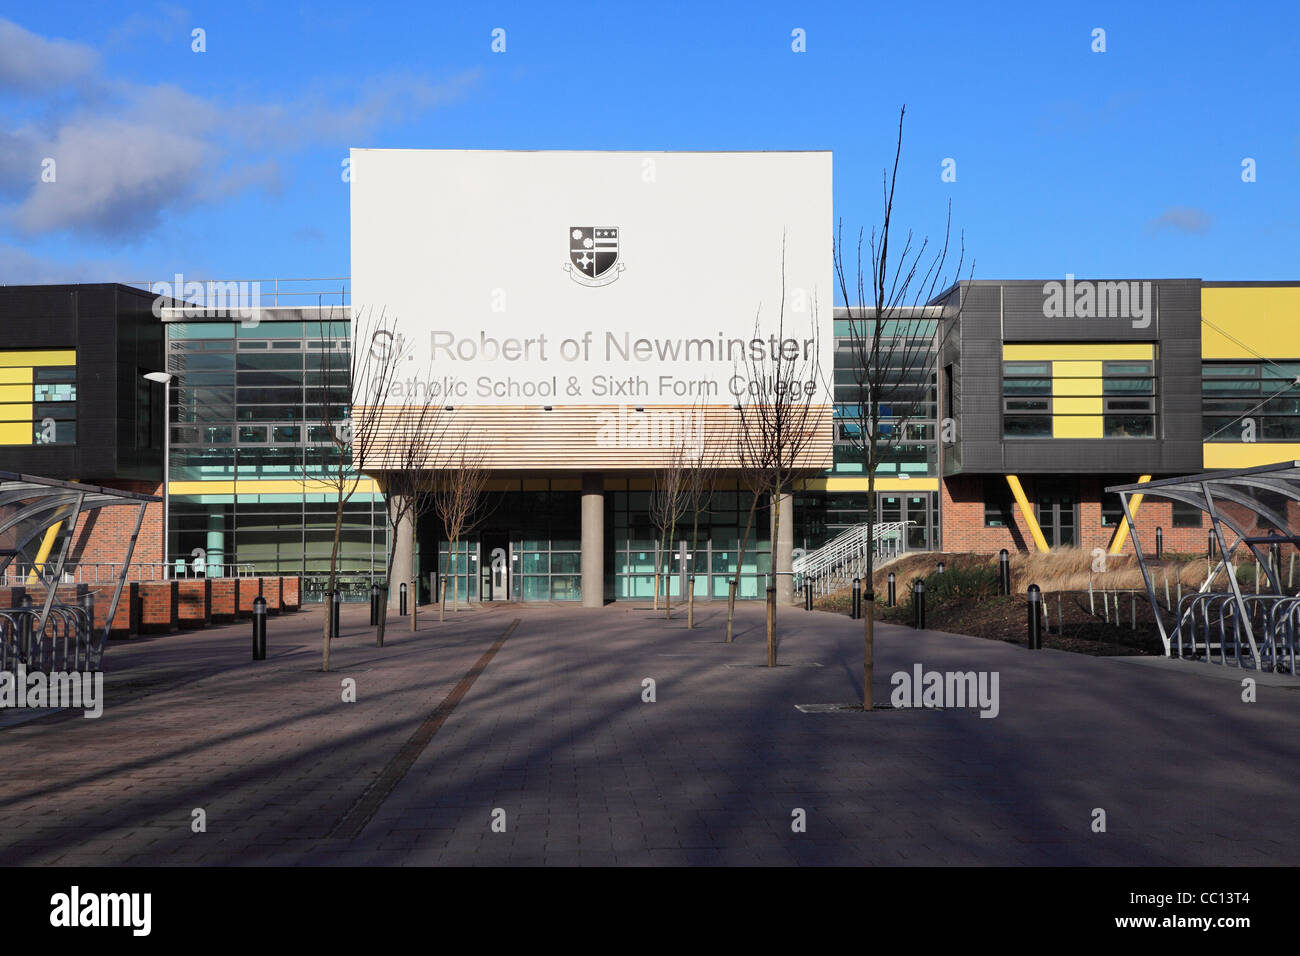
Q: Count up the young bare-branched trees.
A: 11